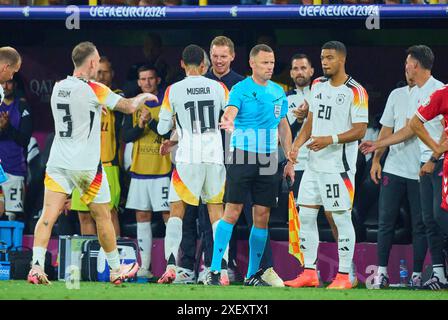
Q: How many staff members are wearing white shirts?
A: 3